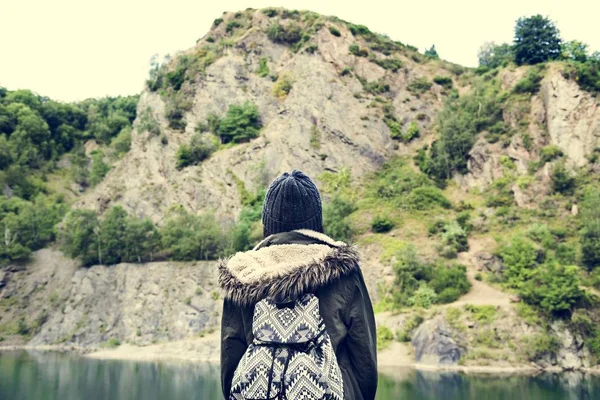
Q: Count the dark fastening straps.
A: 2